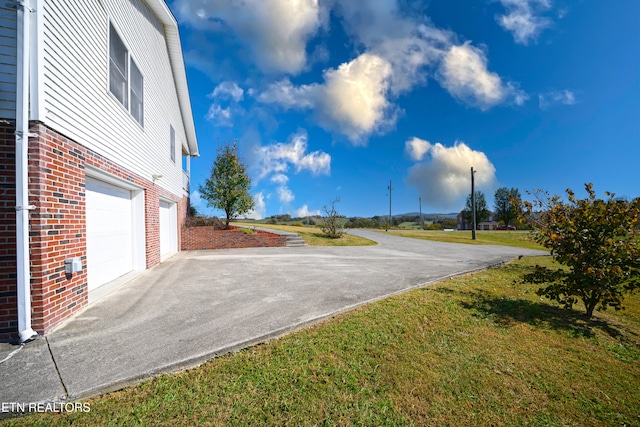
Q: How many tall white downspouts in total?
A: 1